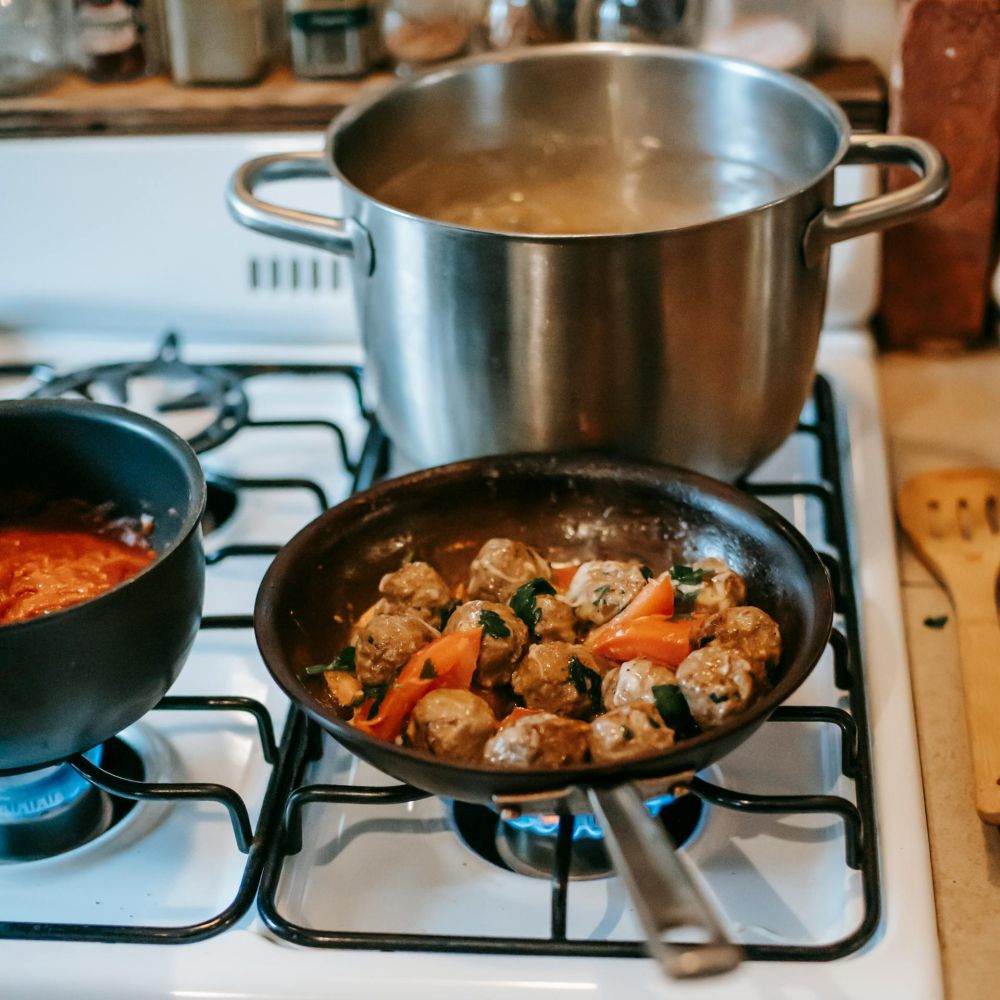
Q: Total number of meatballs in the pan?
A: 14